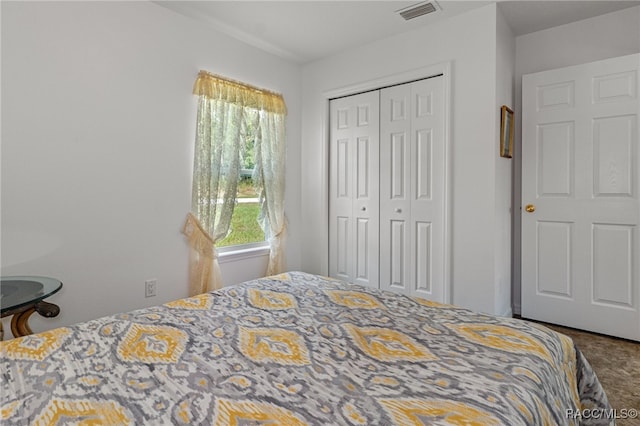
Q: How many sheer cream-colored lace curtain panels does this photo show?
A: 2